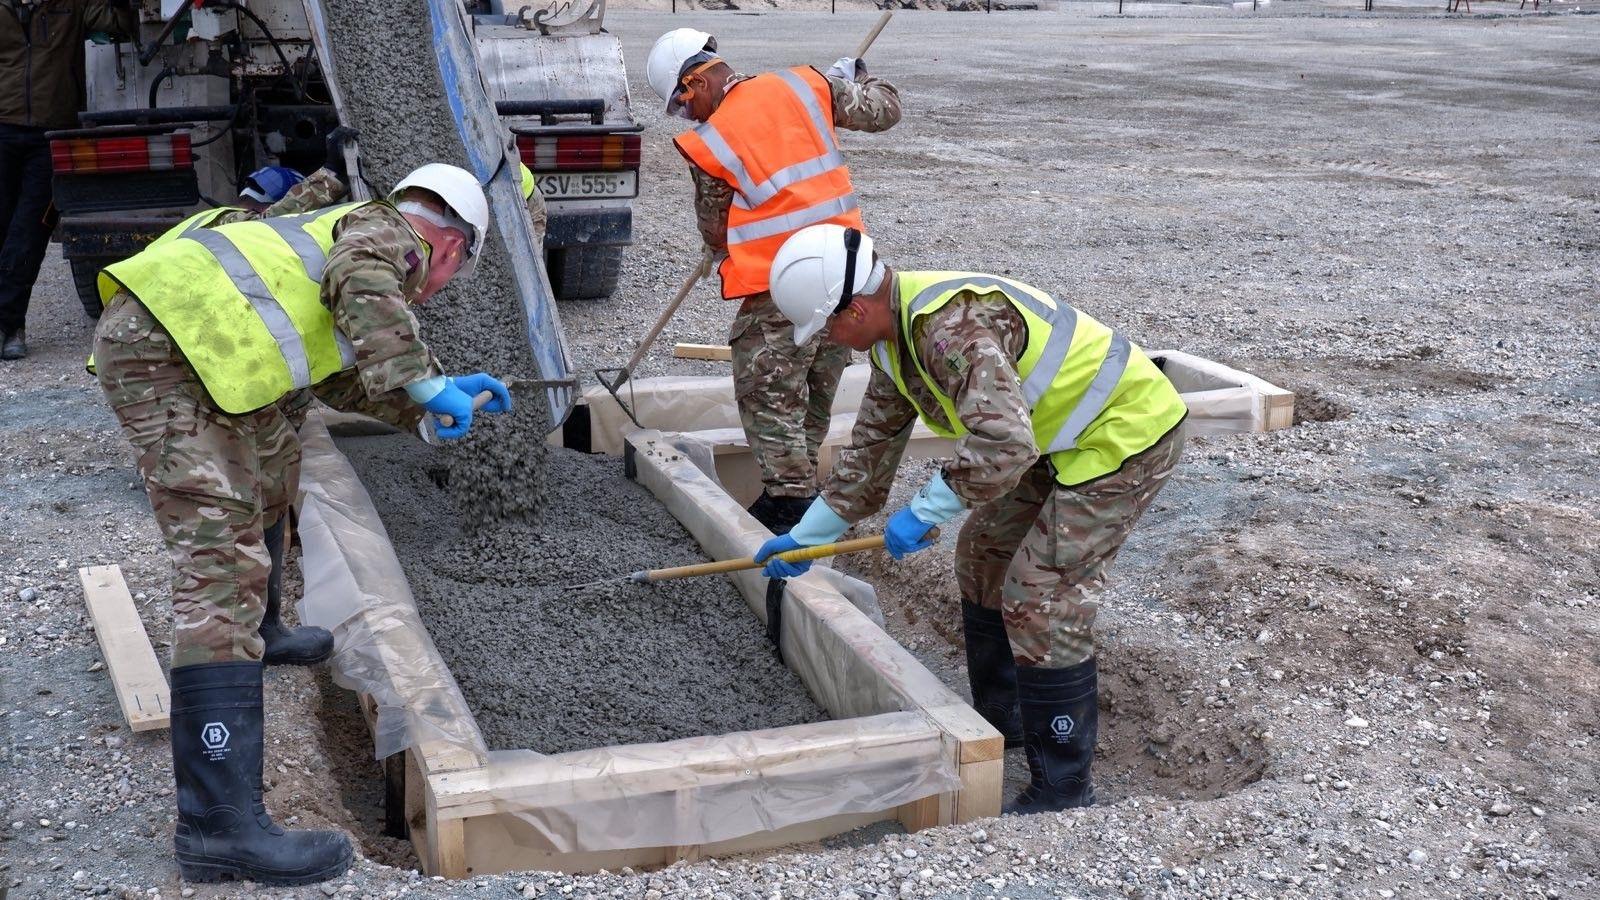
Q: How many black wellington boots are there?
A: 4